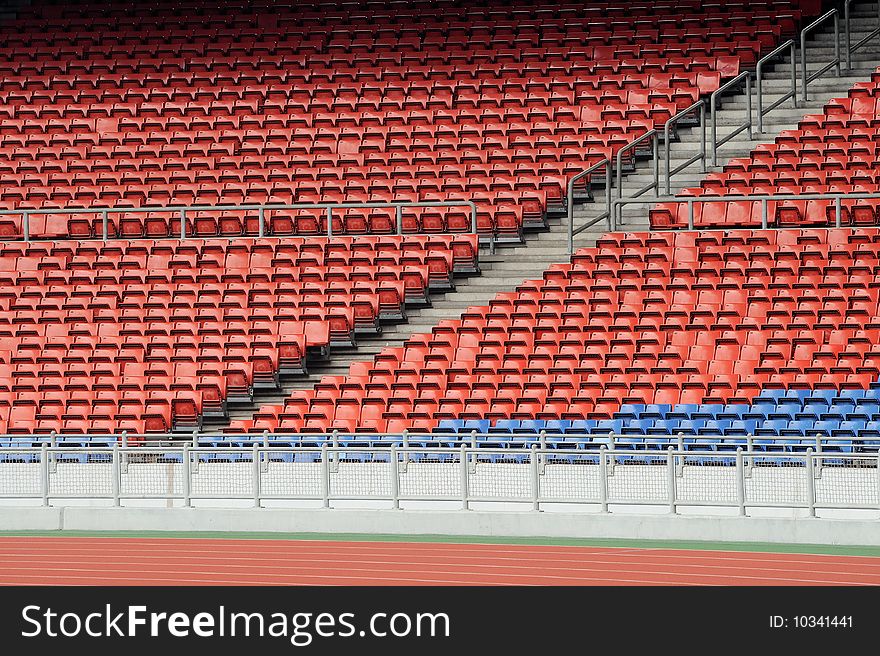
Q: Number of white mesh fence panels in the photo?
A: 13